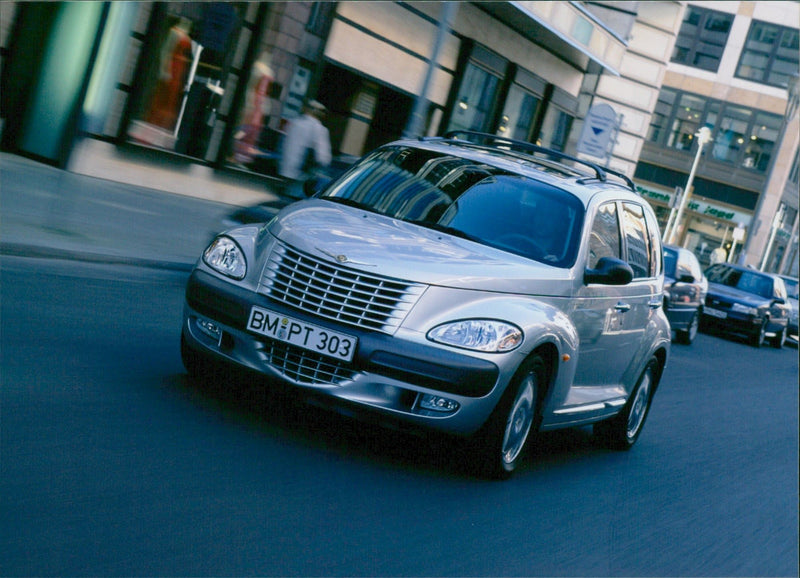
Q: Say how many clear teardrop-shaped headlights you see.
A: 2